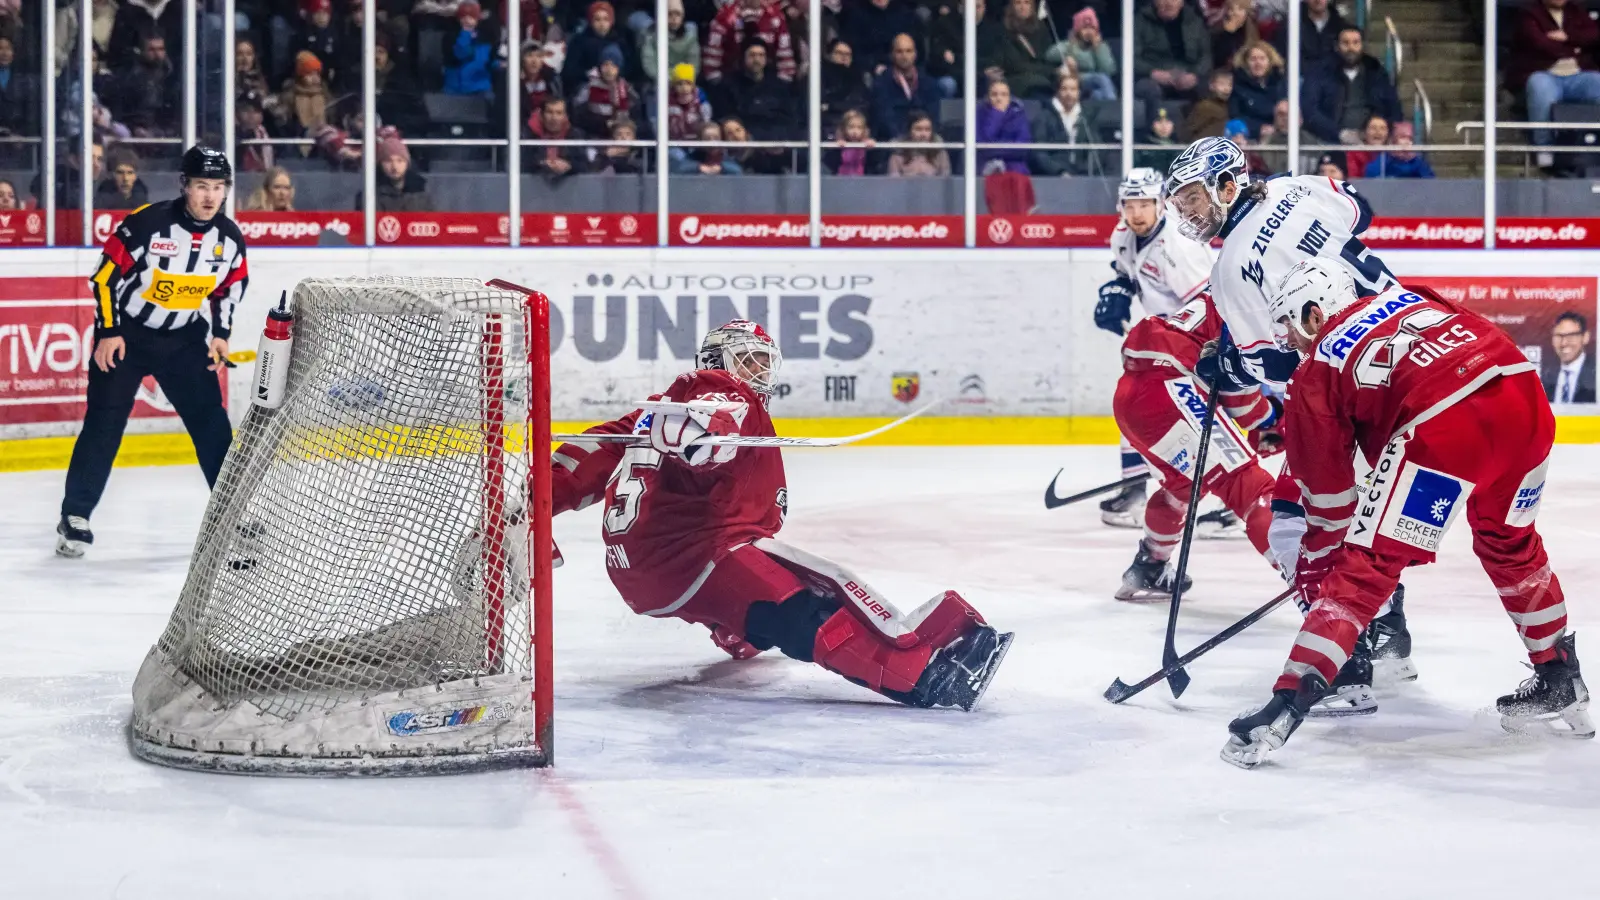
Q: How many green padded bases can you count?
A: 0